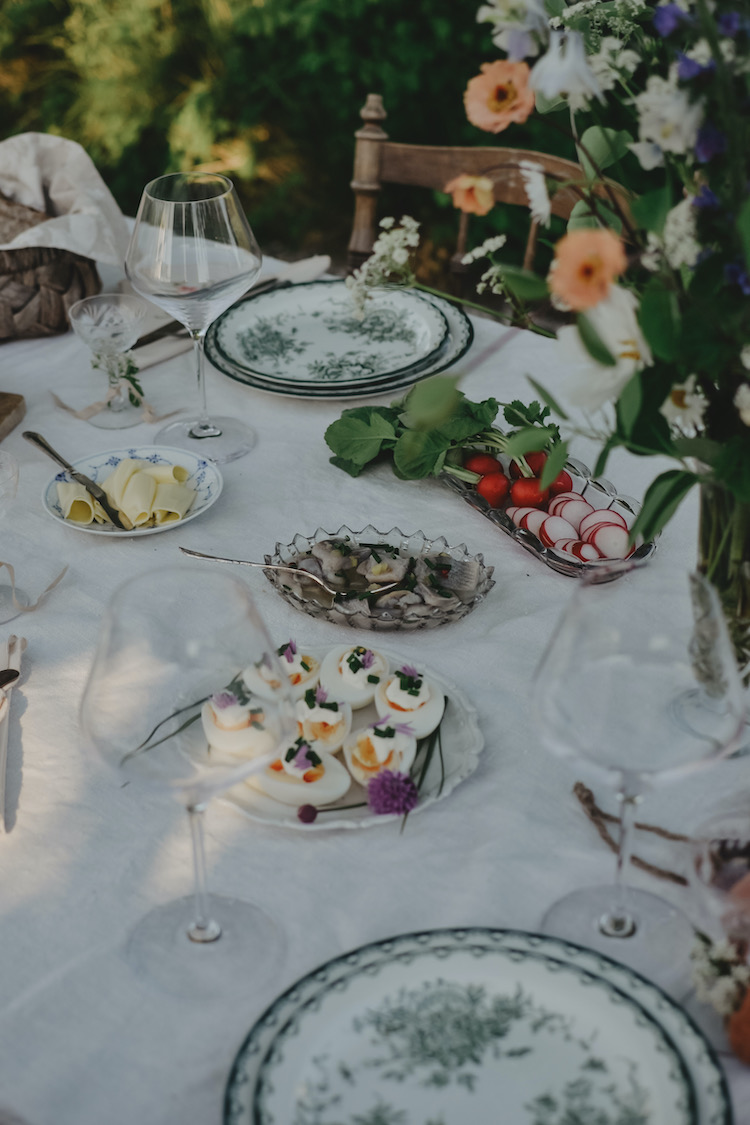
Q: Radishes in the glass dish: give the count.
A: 5